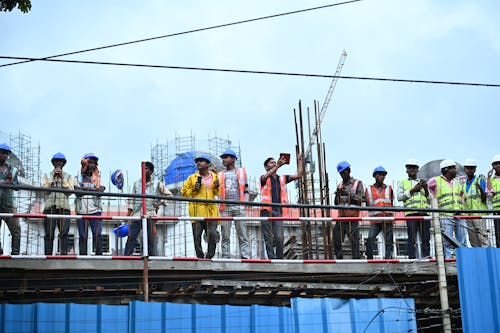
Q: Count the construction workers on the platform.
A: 13